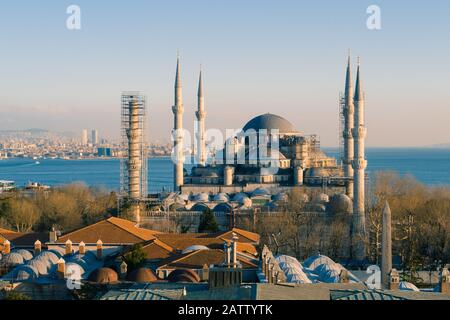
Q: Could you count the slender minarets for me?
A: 5